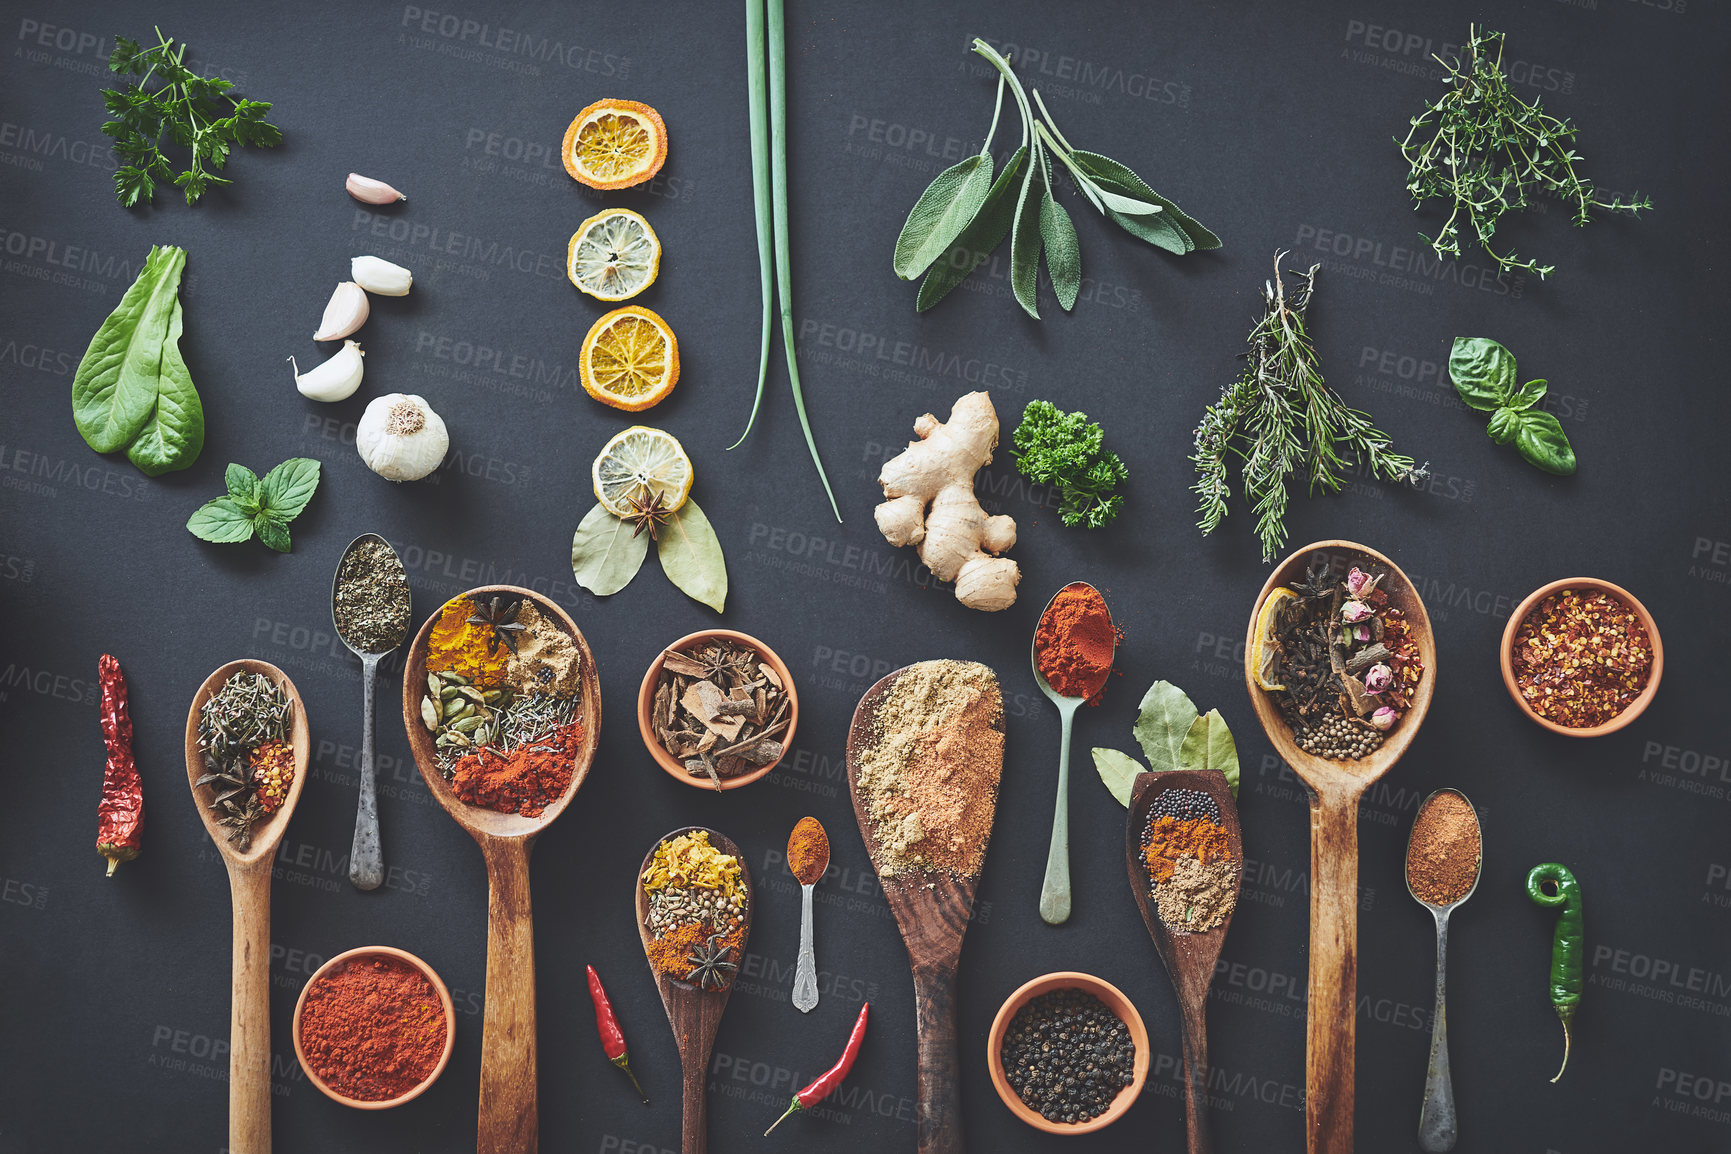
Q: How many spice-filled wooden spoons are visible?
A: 6